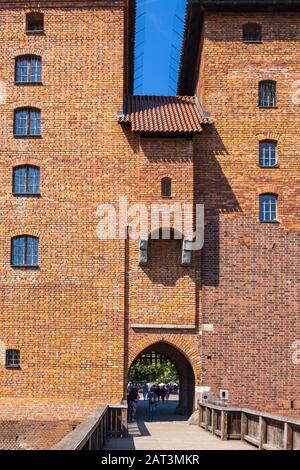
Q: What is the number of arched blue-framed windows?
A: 7